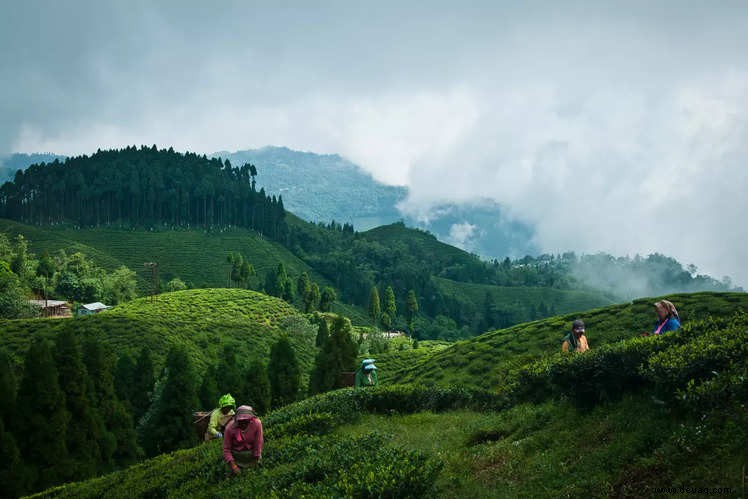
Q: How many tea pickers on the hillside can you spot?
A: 5